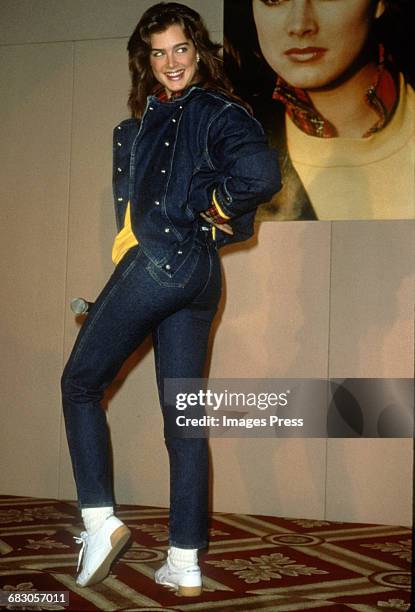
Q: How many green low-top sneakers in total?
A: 0